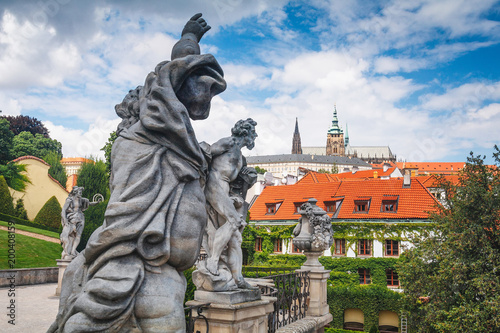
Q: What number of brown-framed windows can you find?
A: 13